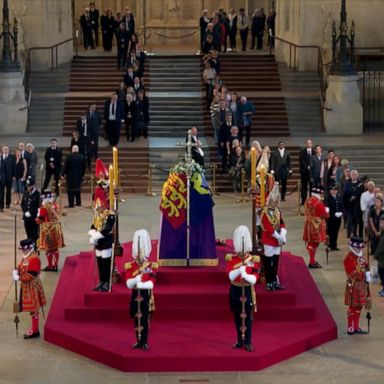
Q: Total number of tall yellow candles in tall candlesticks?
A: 4